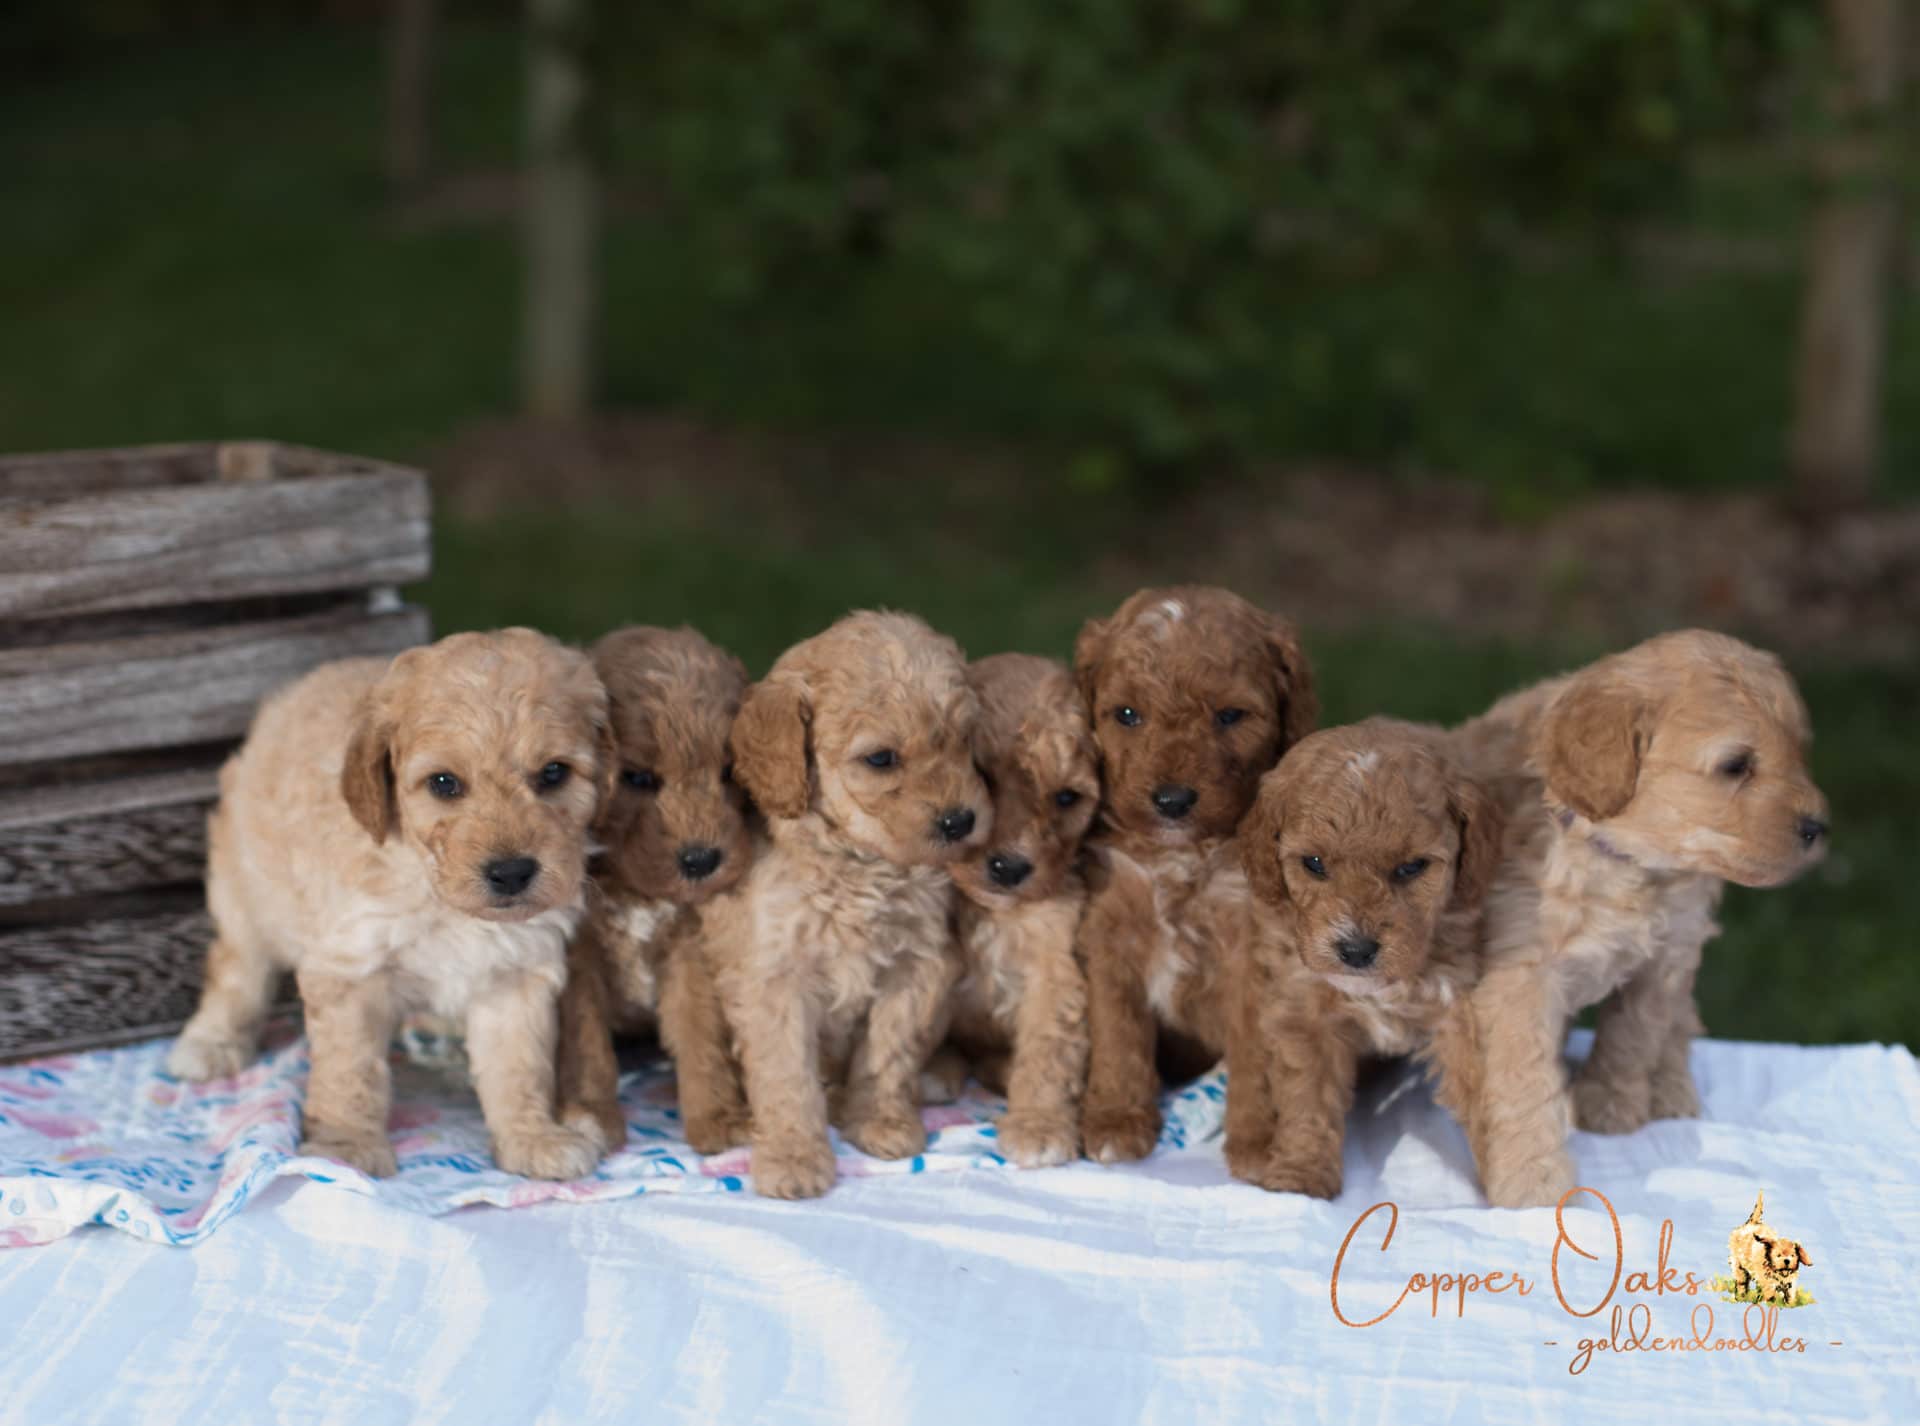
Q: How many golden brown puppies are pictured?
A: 7